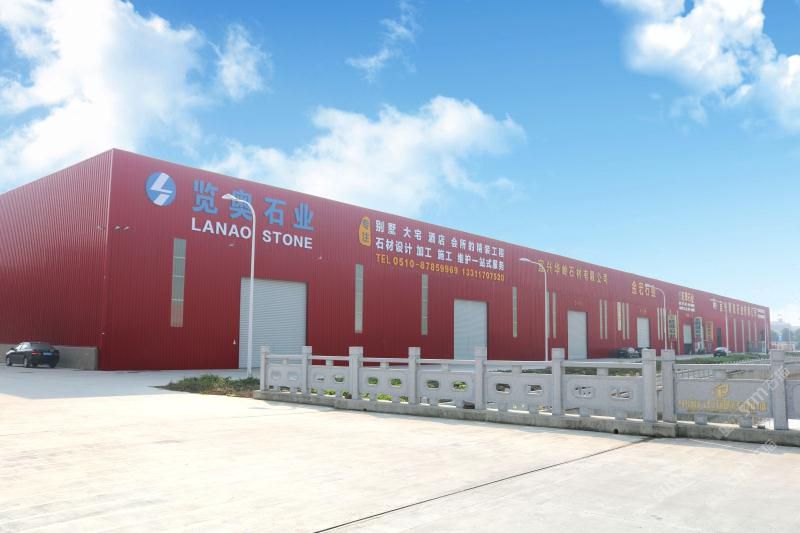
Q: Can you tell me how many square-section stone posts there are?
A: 9